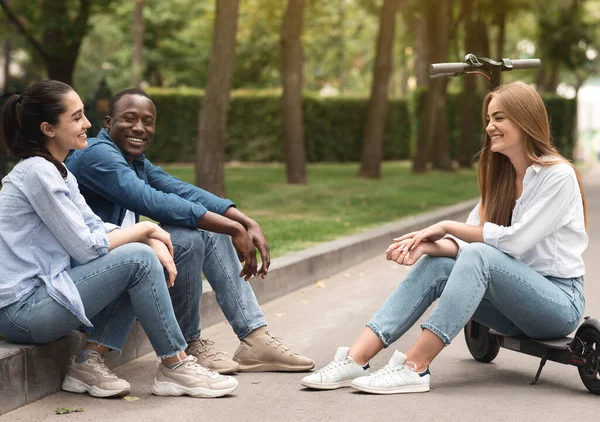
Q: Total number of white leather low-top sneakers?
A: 2